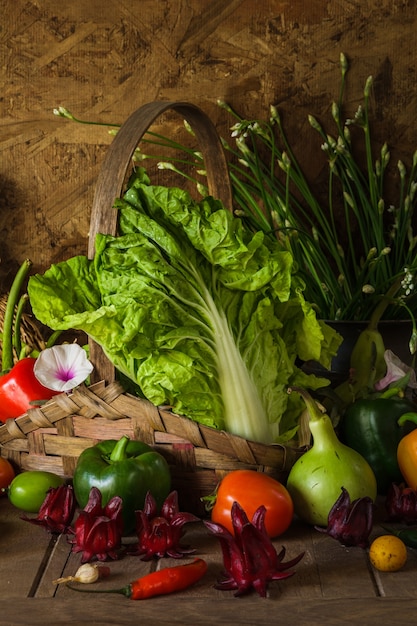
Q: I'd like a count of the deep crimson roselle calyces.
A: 6